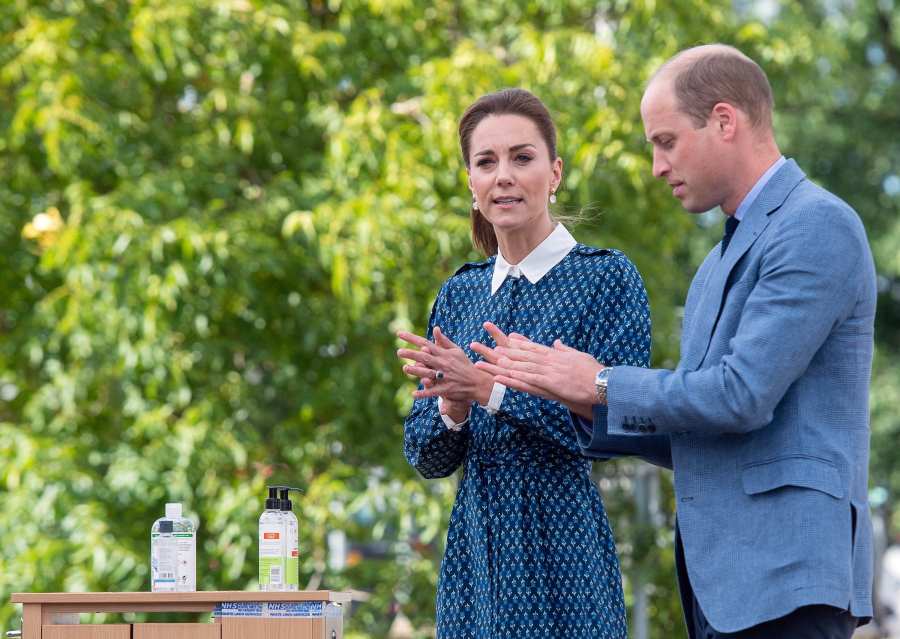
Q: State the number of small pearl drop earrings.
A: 2